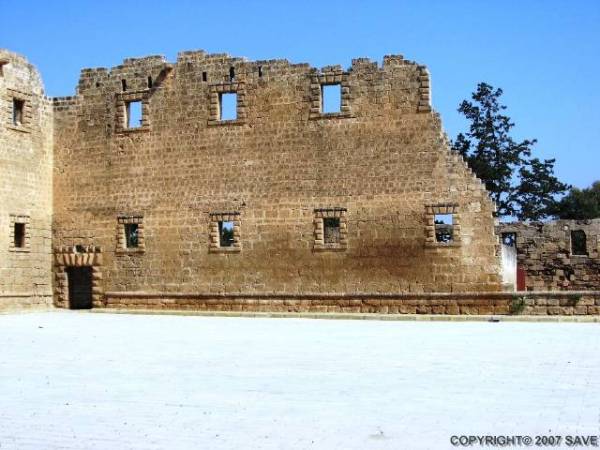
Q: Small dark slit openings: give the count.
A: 5